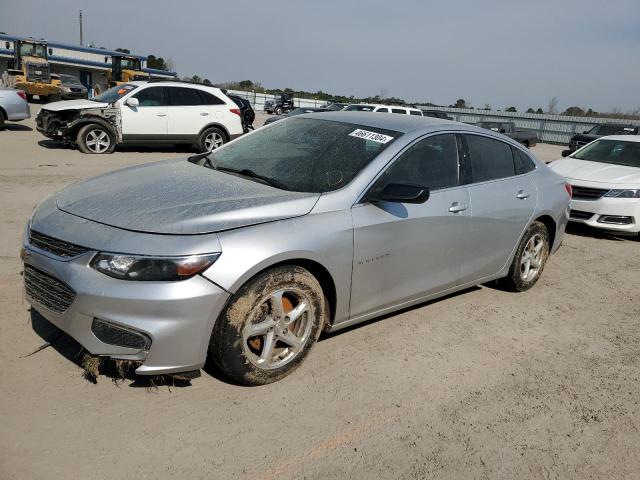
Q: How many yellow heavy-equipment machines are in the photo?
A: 2